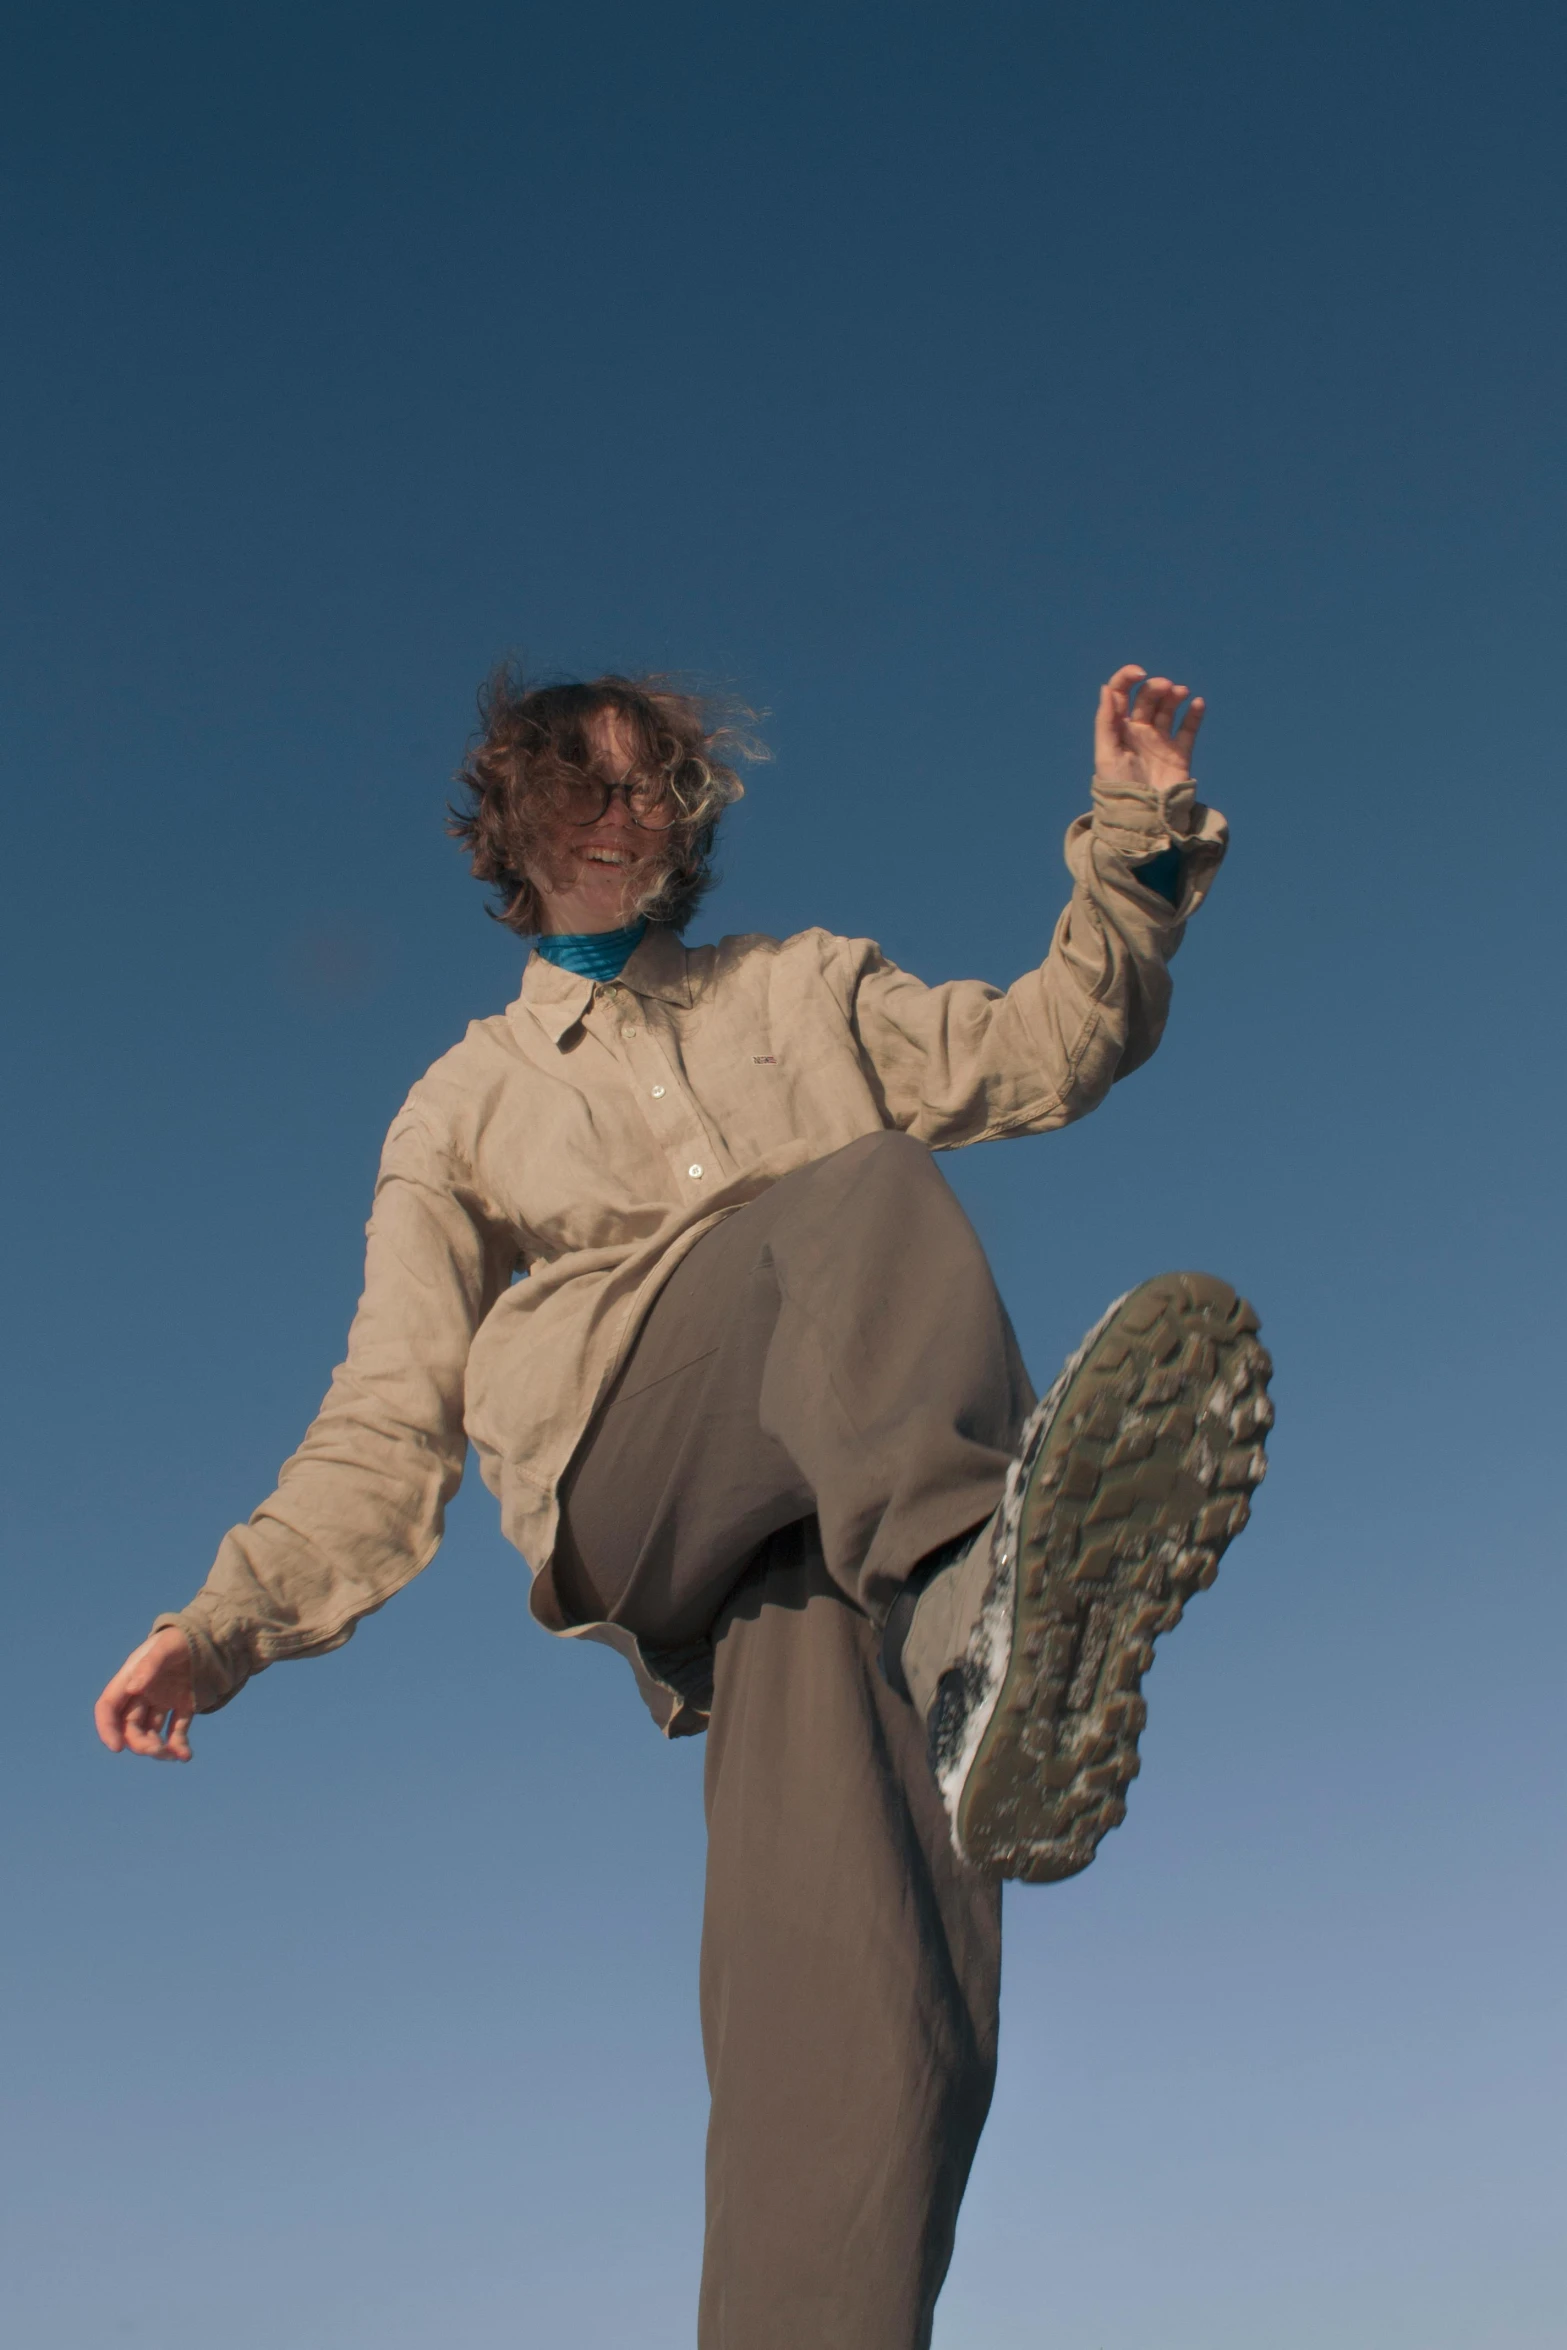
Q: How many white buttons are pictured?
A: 4